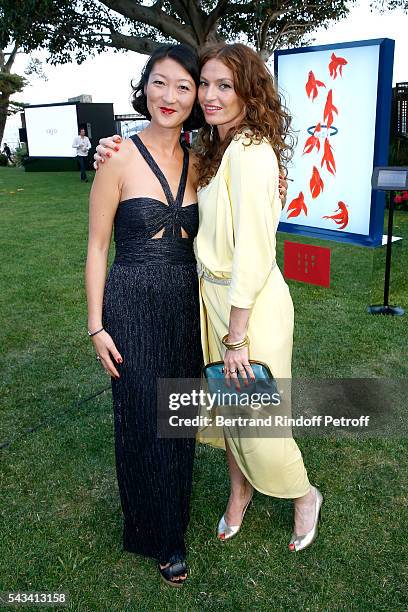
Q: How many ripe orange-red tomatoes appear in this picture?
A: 0